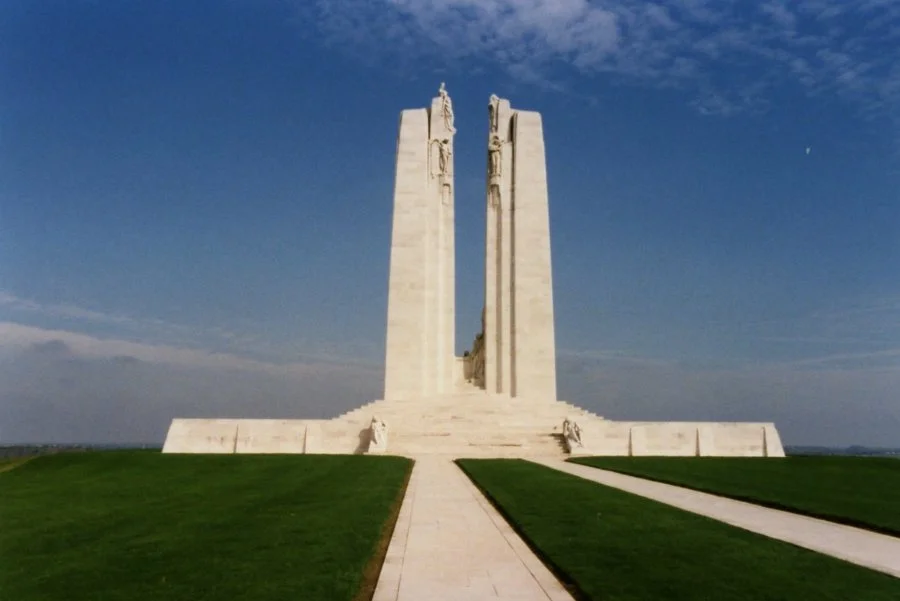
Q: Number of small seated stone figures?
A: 2